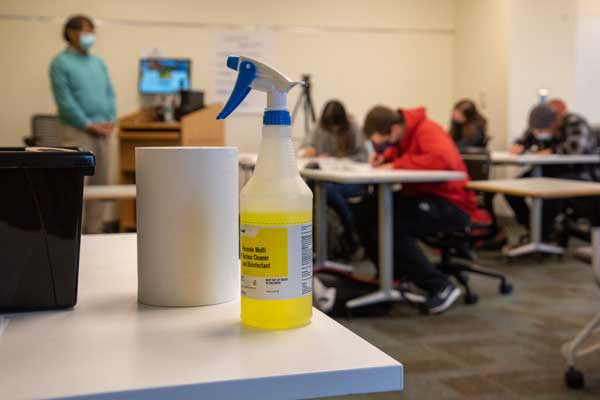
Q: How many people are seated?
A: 5